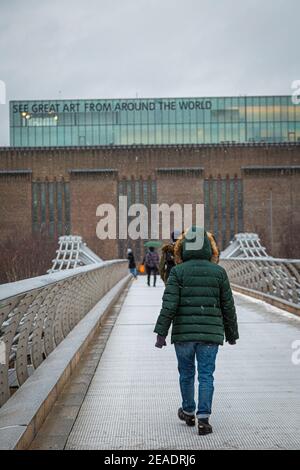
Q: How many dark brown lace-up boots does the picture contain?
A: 2